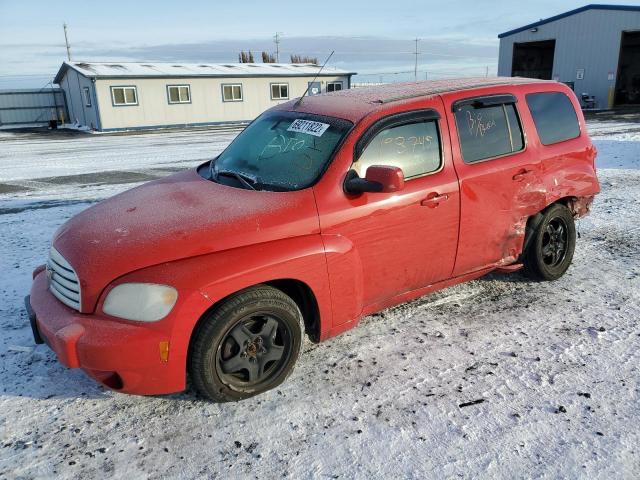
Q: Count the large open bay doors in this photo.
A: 2